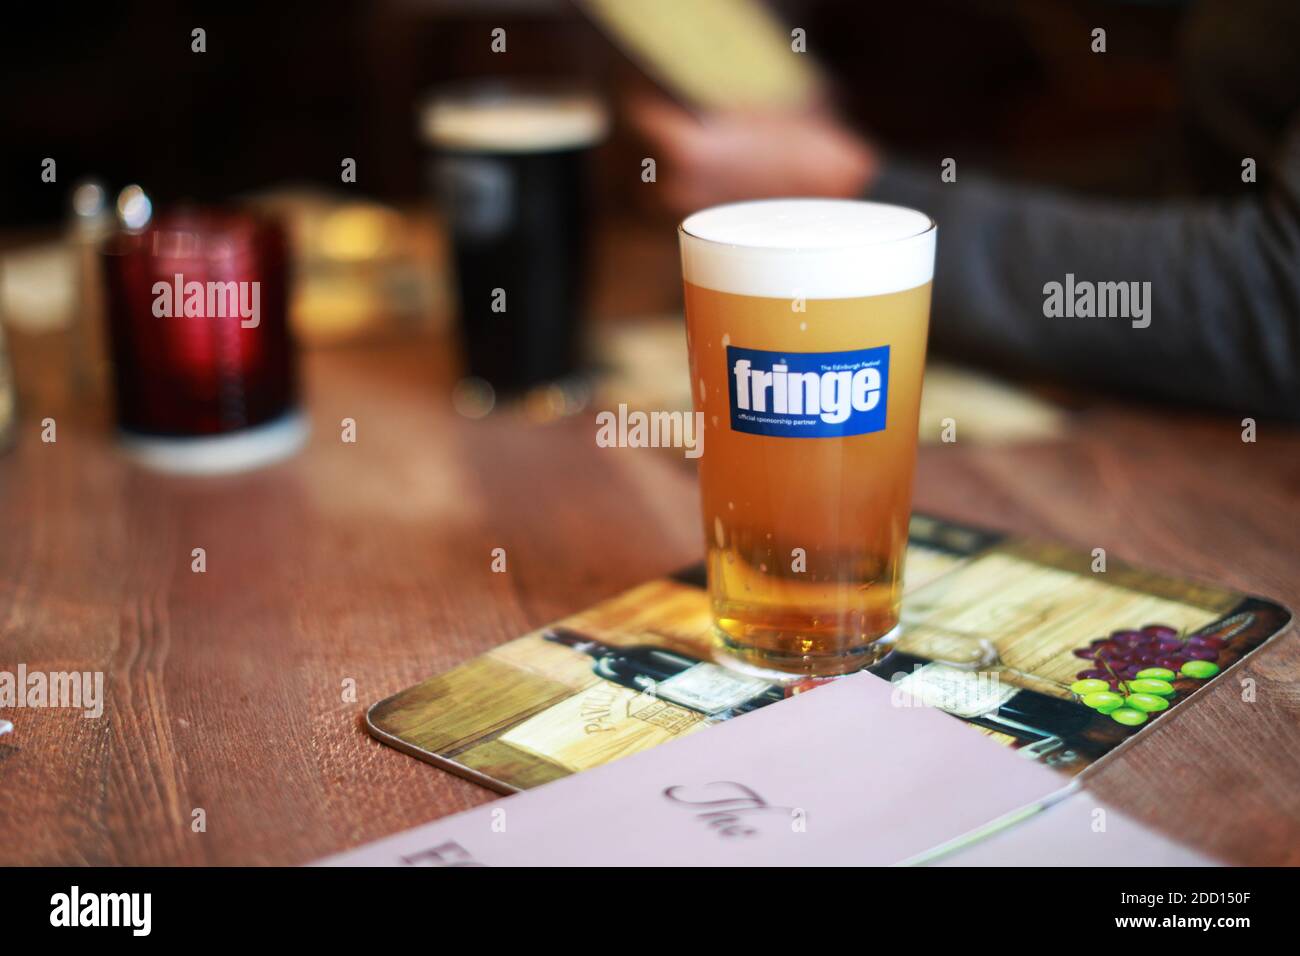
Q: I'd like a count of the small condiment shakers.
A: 2